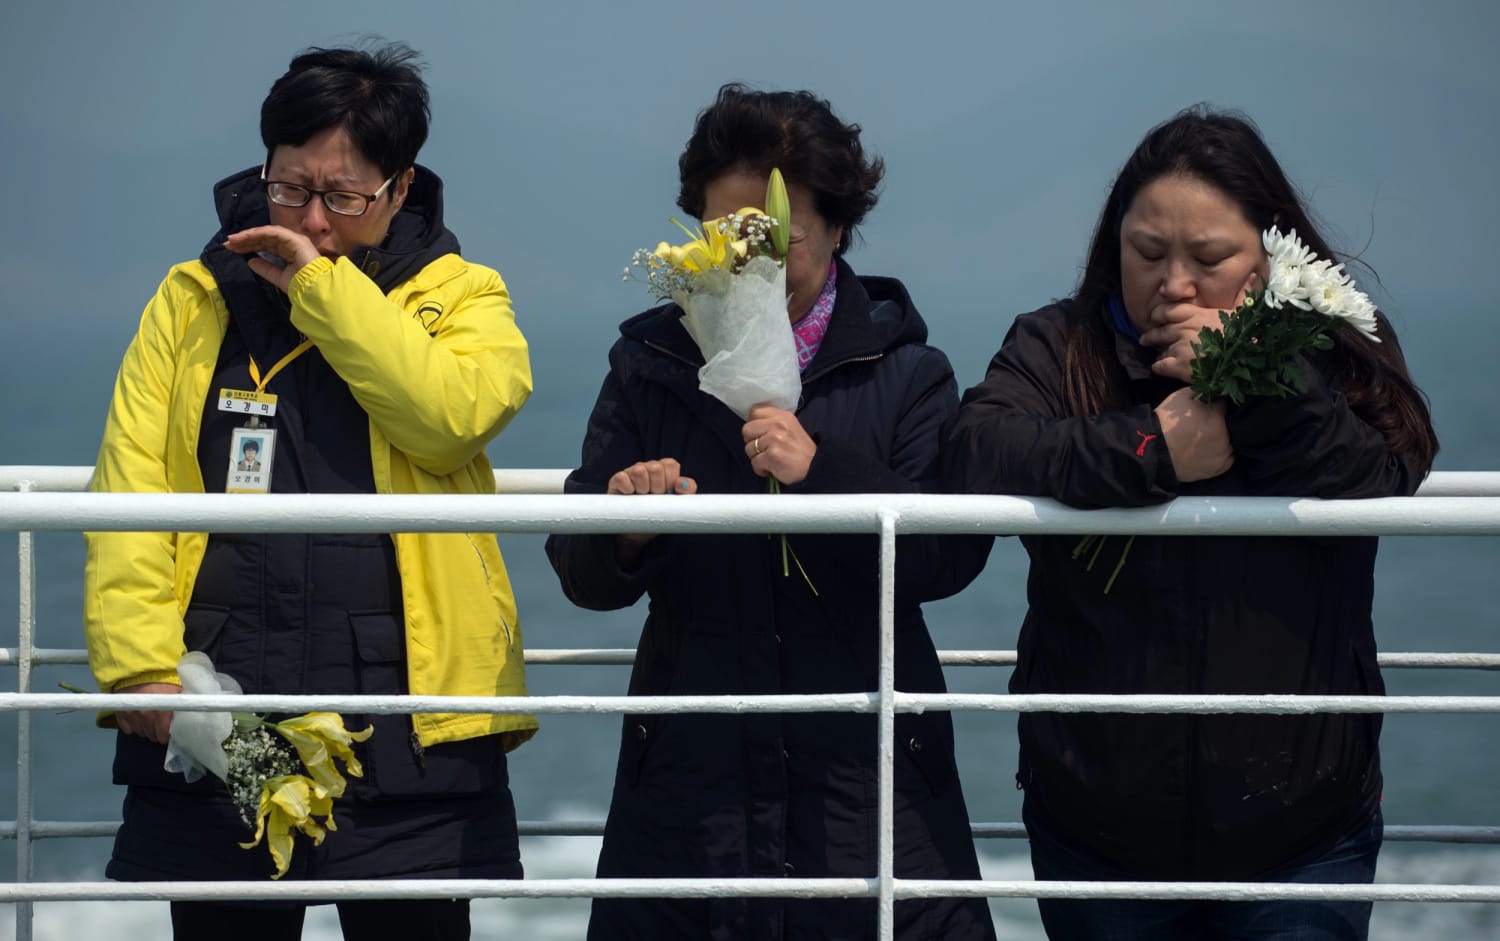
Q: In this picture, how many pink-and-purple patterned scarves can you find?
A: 1